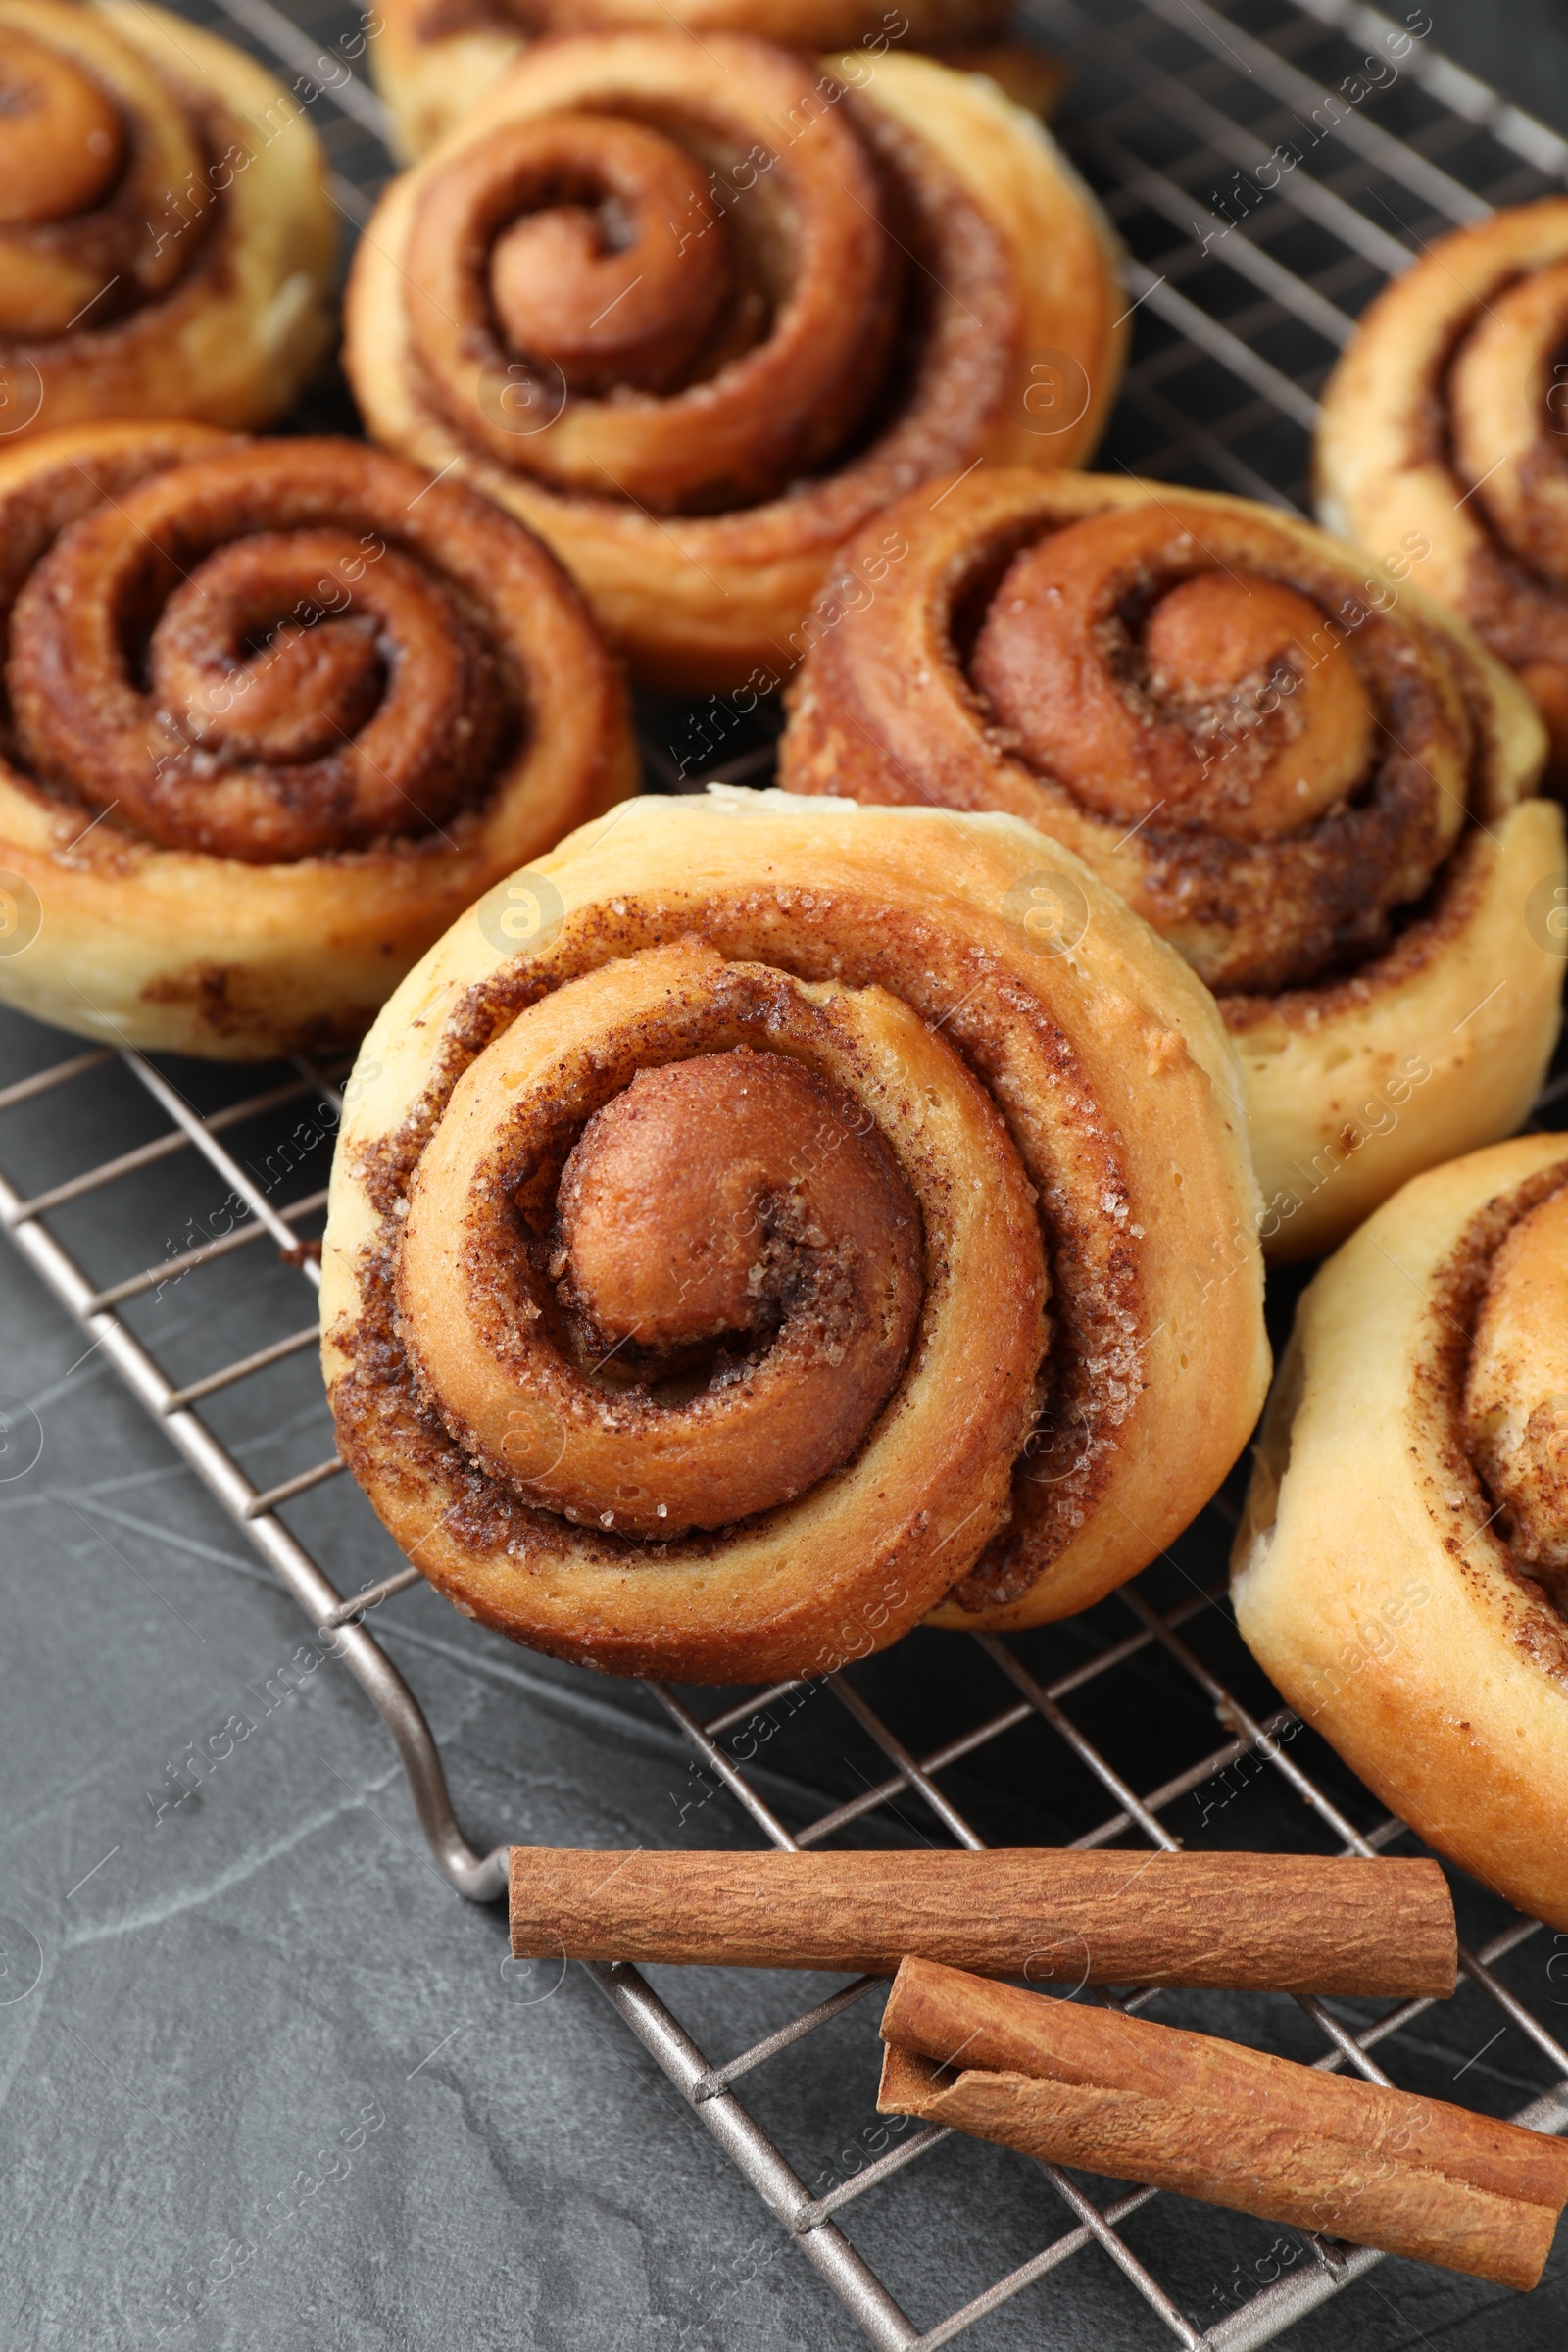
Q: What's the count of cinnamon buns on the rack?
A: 8